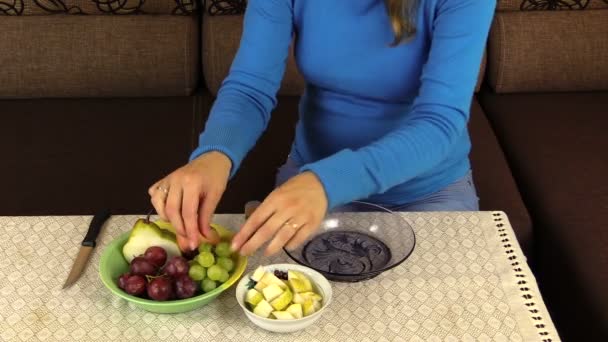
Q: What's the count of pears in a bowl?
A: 1